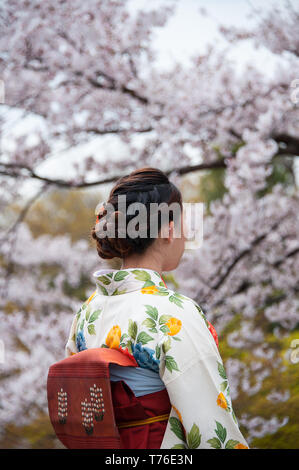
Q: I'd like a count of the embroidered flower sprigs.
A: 3